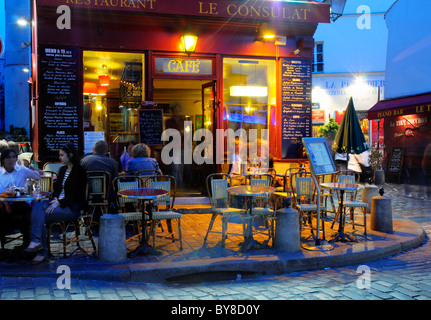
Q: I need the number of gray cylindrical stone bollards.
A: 4